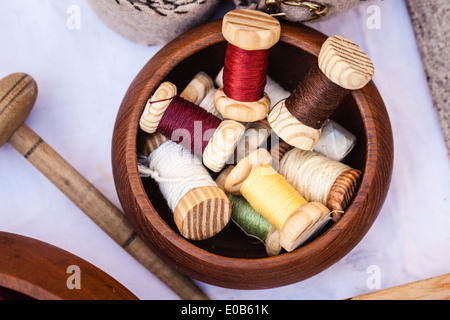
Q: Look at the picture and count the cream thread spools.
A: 1